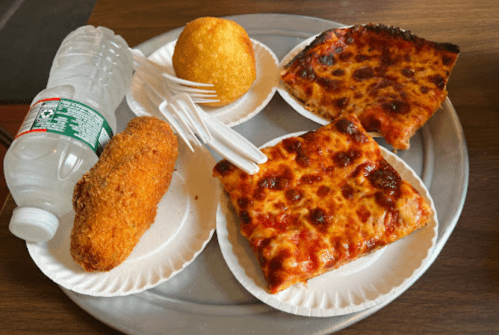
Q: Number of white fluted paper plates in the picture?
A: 4